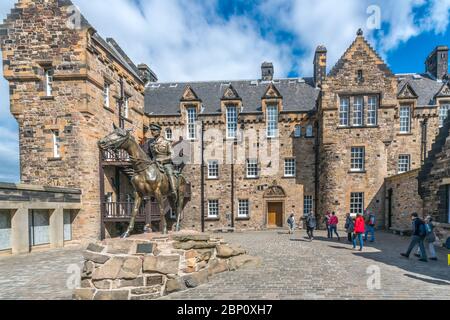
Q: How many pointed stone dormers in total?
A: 5